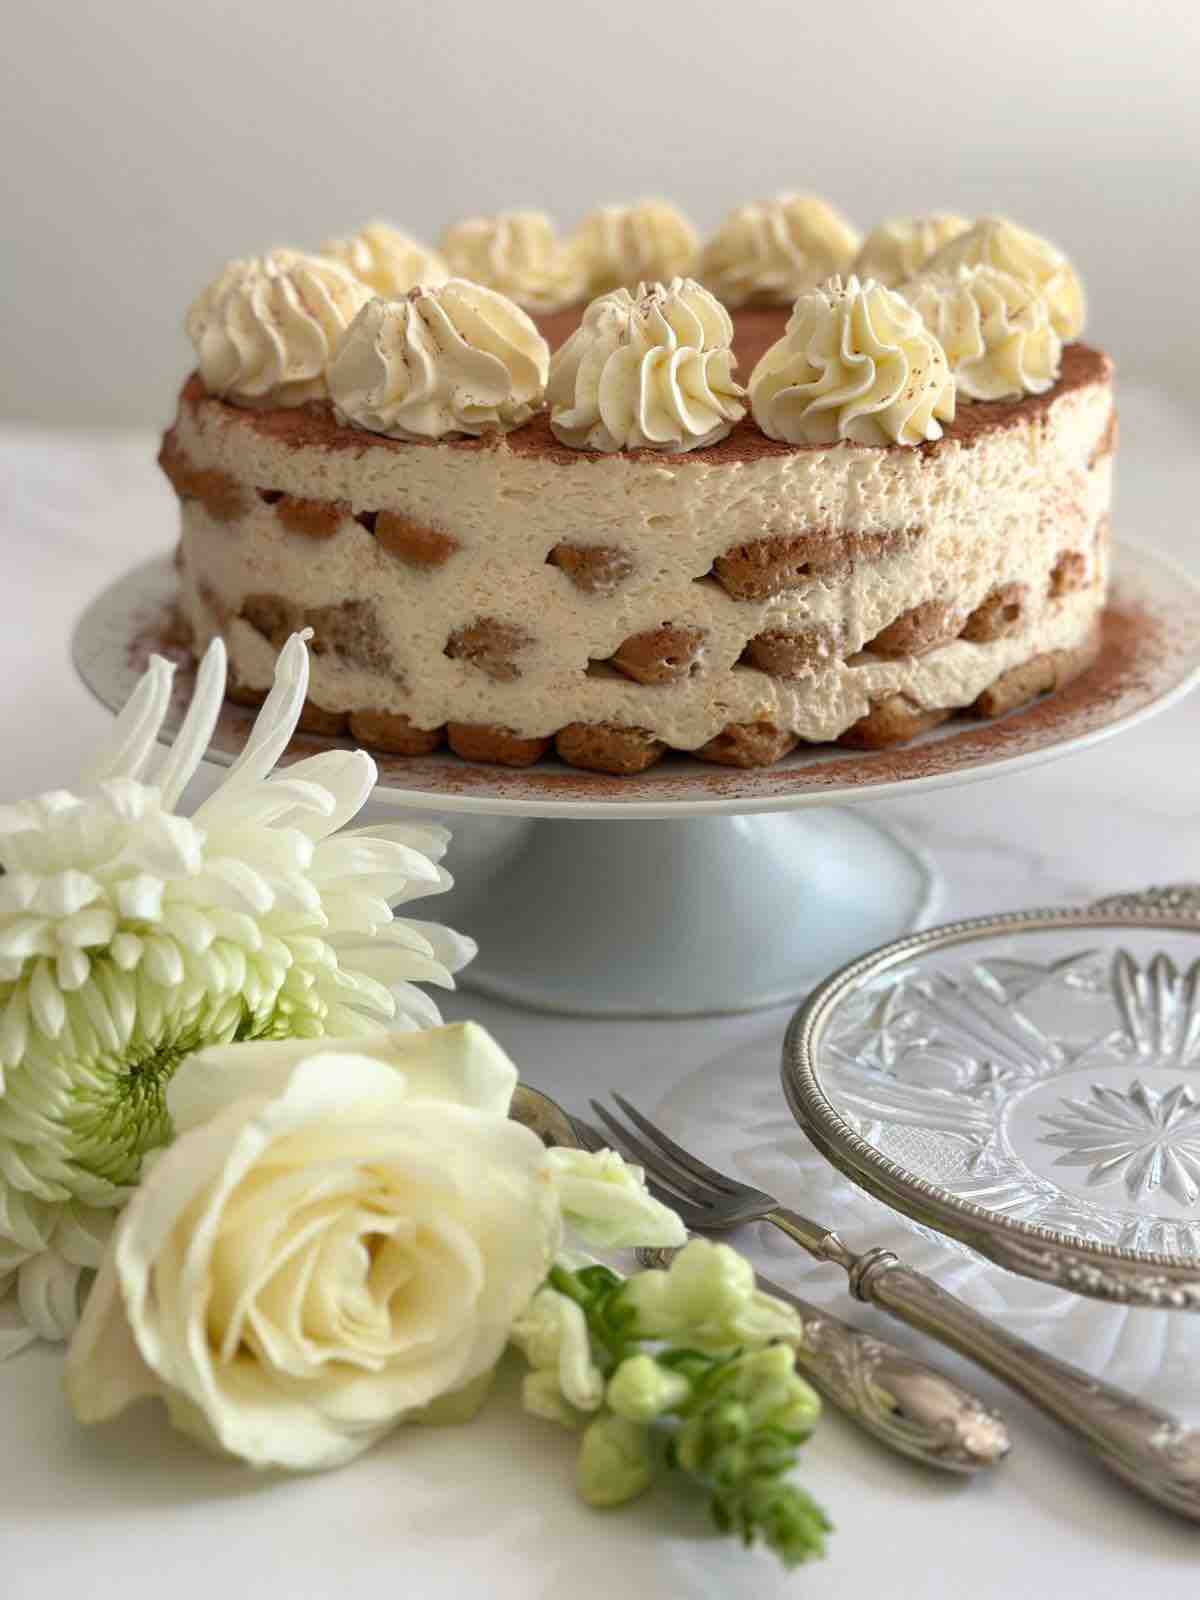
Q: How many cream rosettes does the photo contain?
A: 11